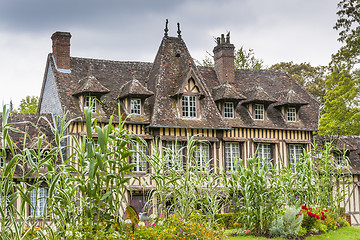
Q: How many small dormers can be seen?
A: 5